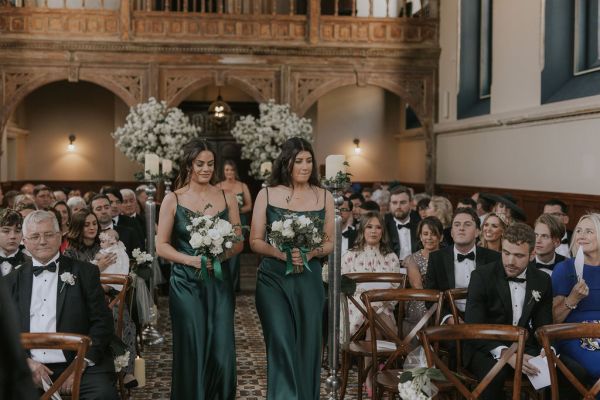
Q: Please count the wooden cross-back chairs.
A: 7